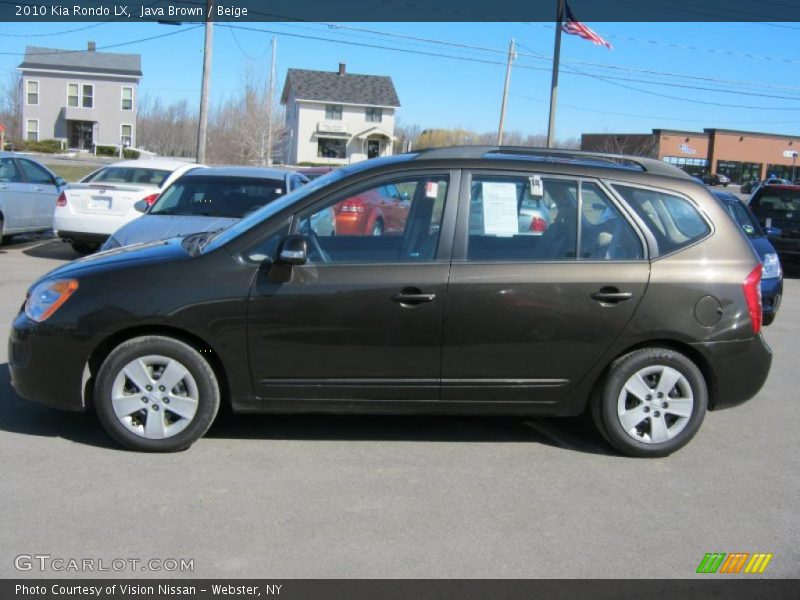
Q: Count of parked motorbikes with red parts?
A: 0